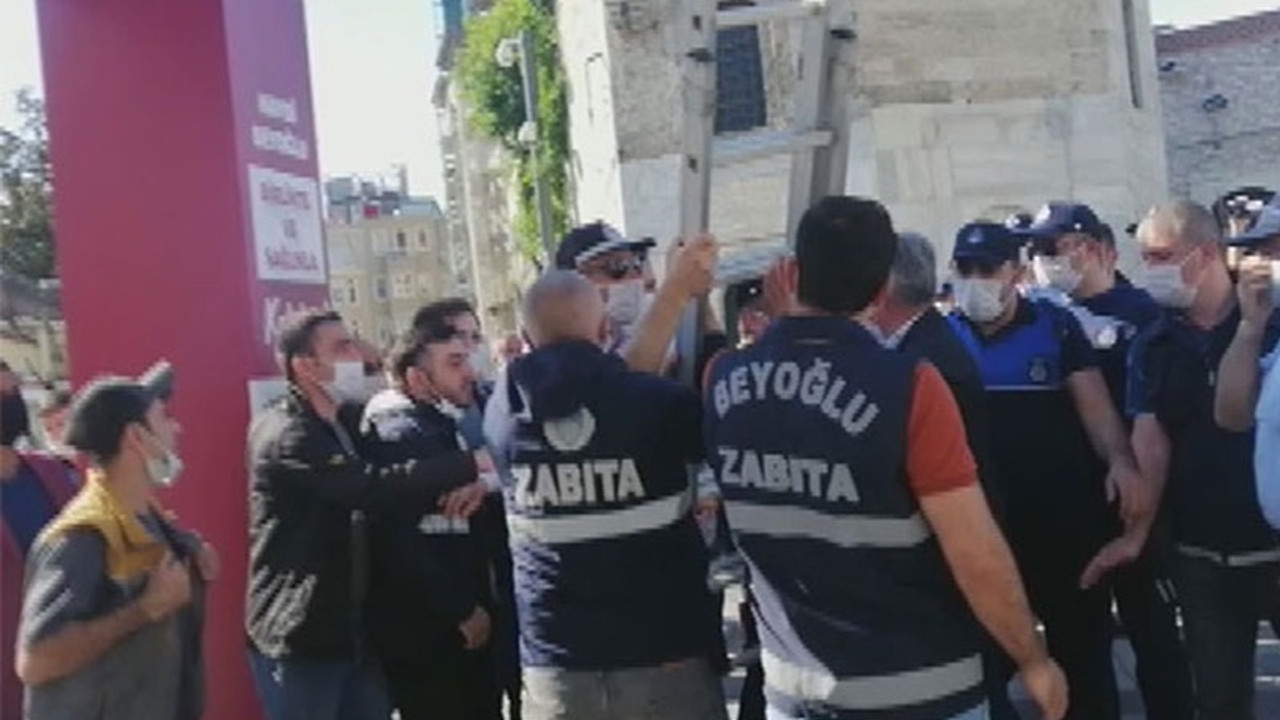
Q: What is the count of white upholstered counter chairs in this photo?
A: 0